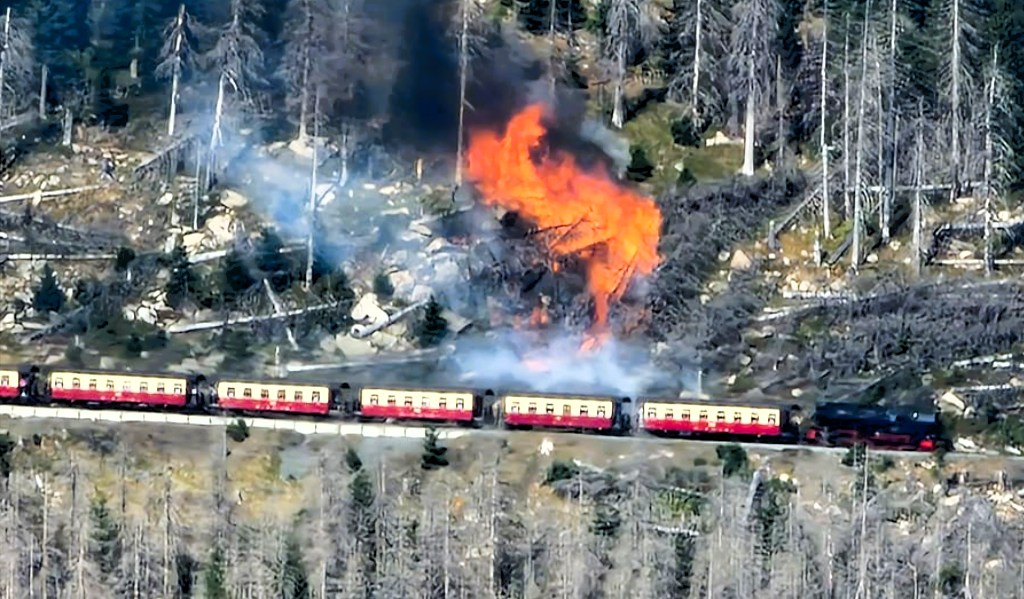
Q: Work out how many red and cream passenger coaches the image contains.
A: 6